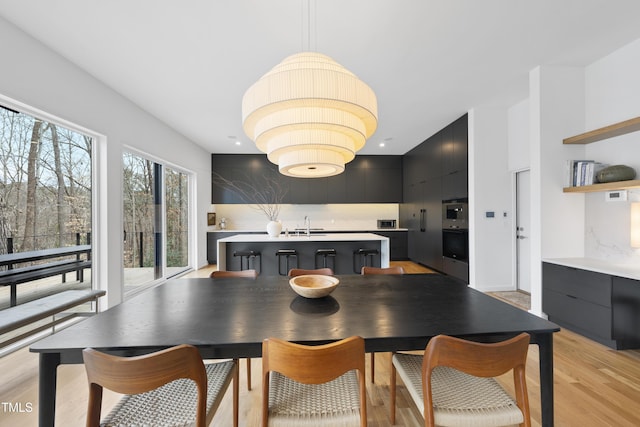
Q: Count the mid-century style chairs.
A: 6